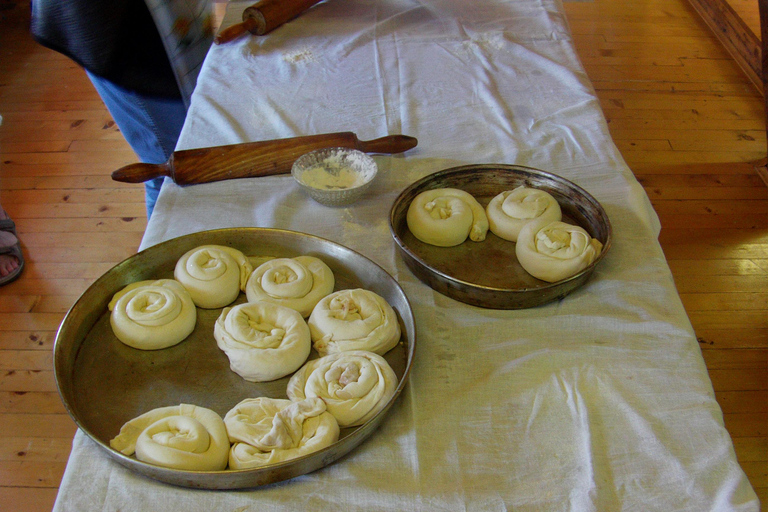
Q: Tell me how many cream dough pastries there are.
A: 11